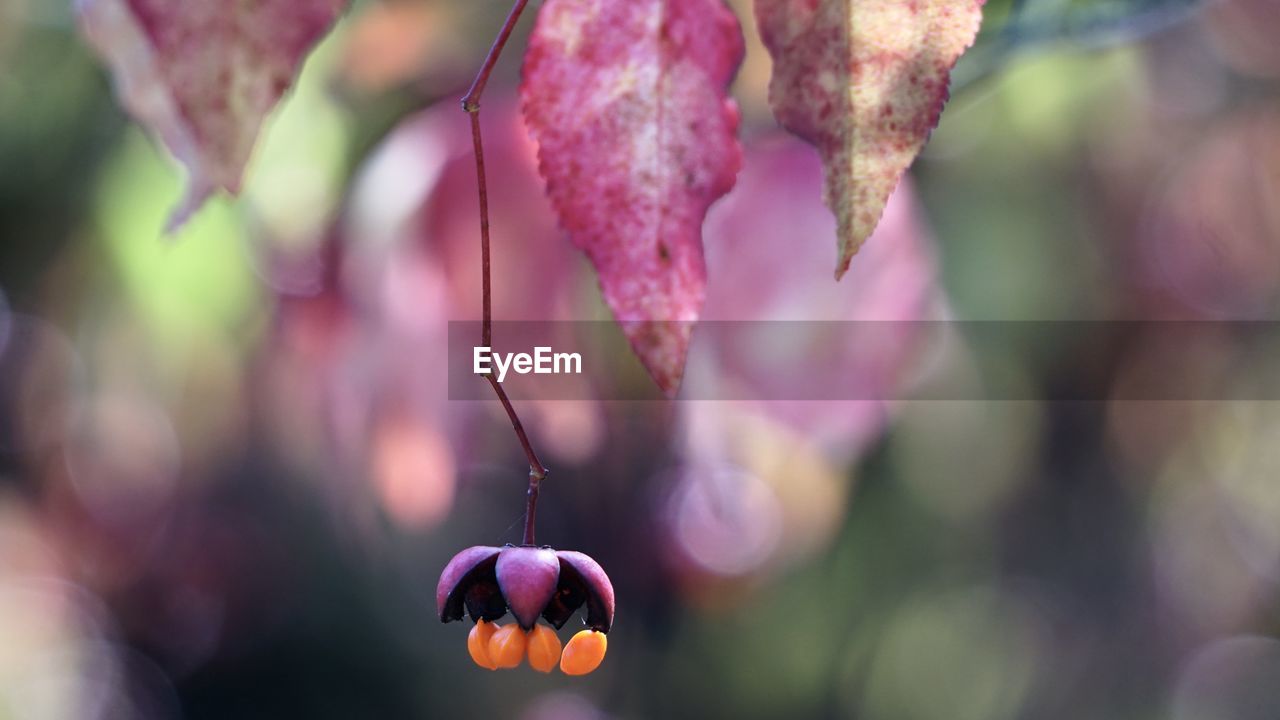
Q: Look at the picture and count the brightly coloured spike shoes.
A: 0